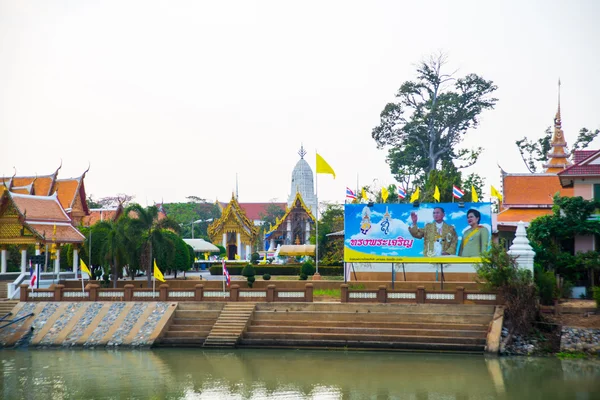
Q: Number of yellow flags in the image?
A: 9